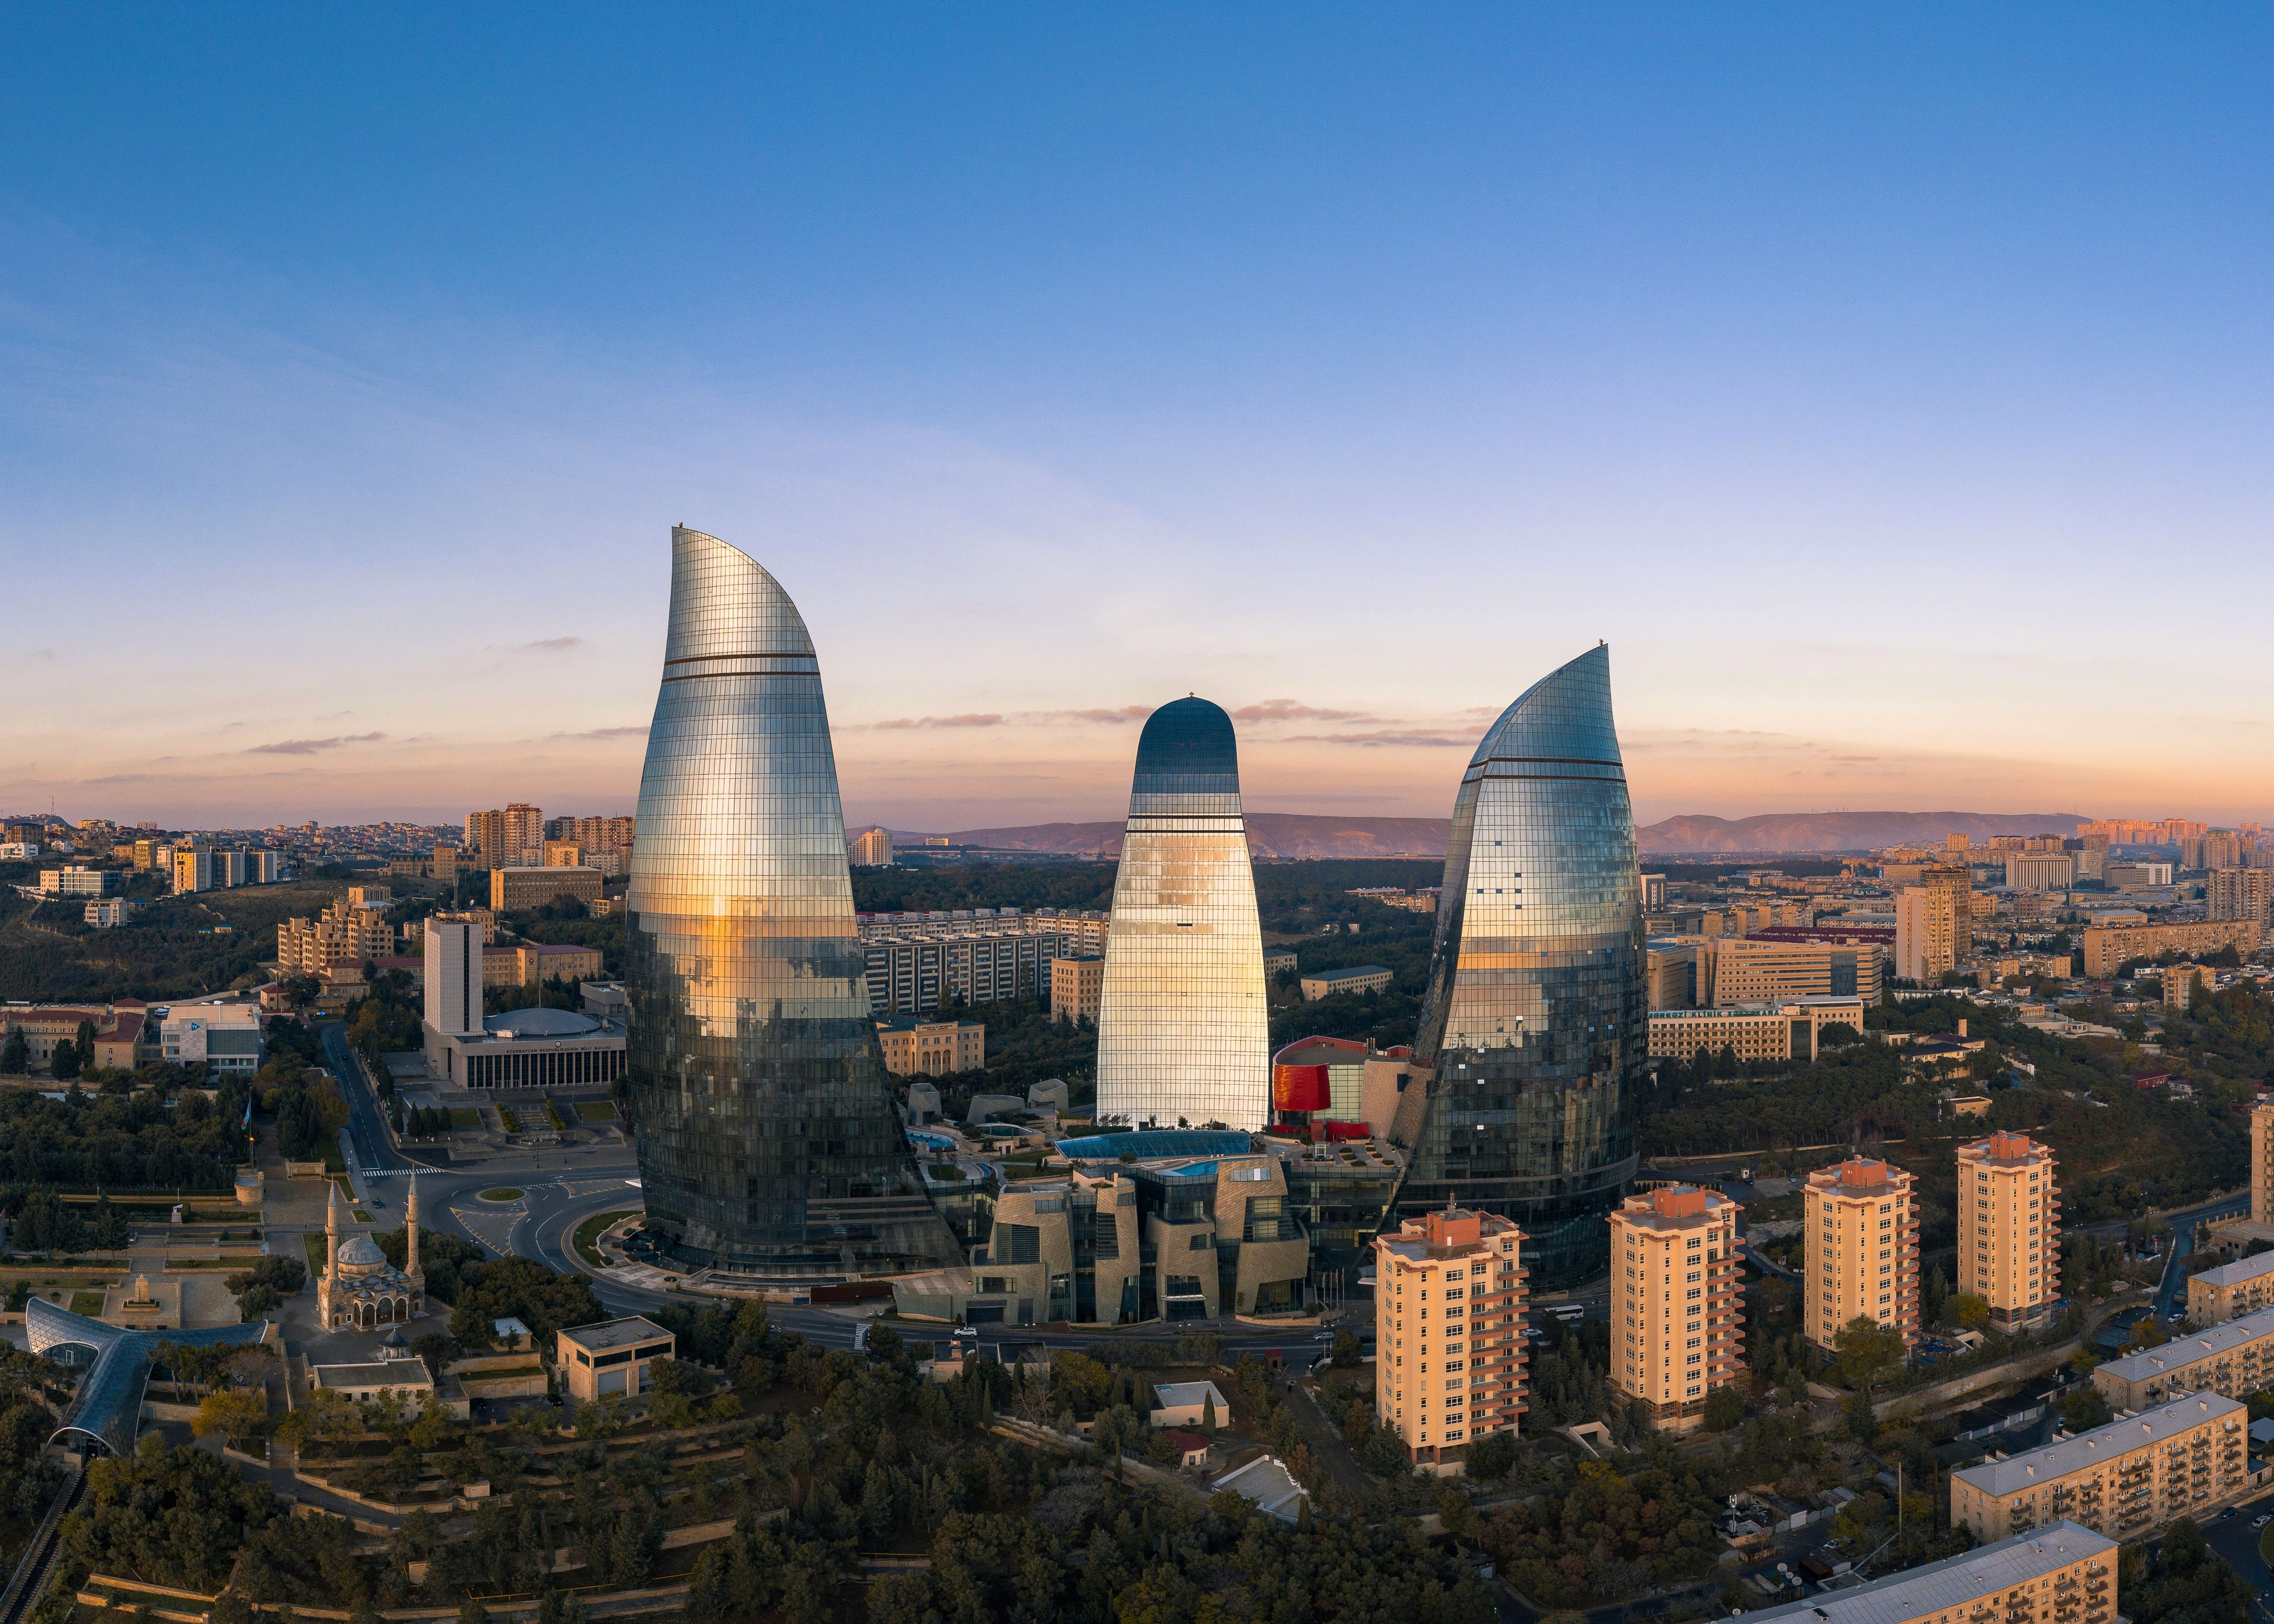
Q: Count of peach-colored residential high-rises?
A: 4